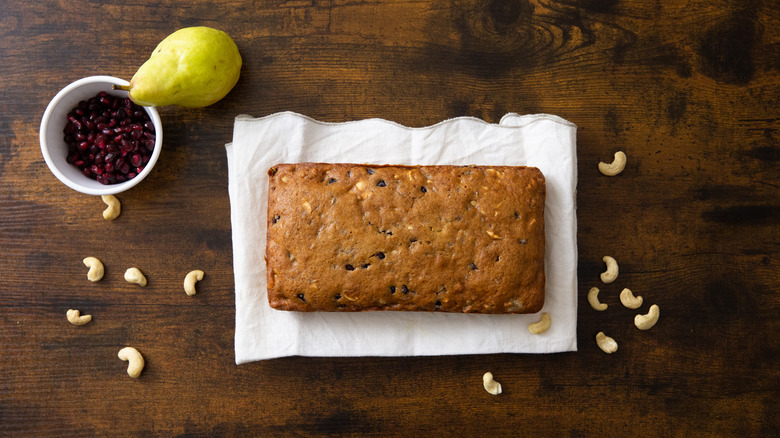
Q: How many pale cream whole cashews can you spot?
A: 14